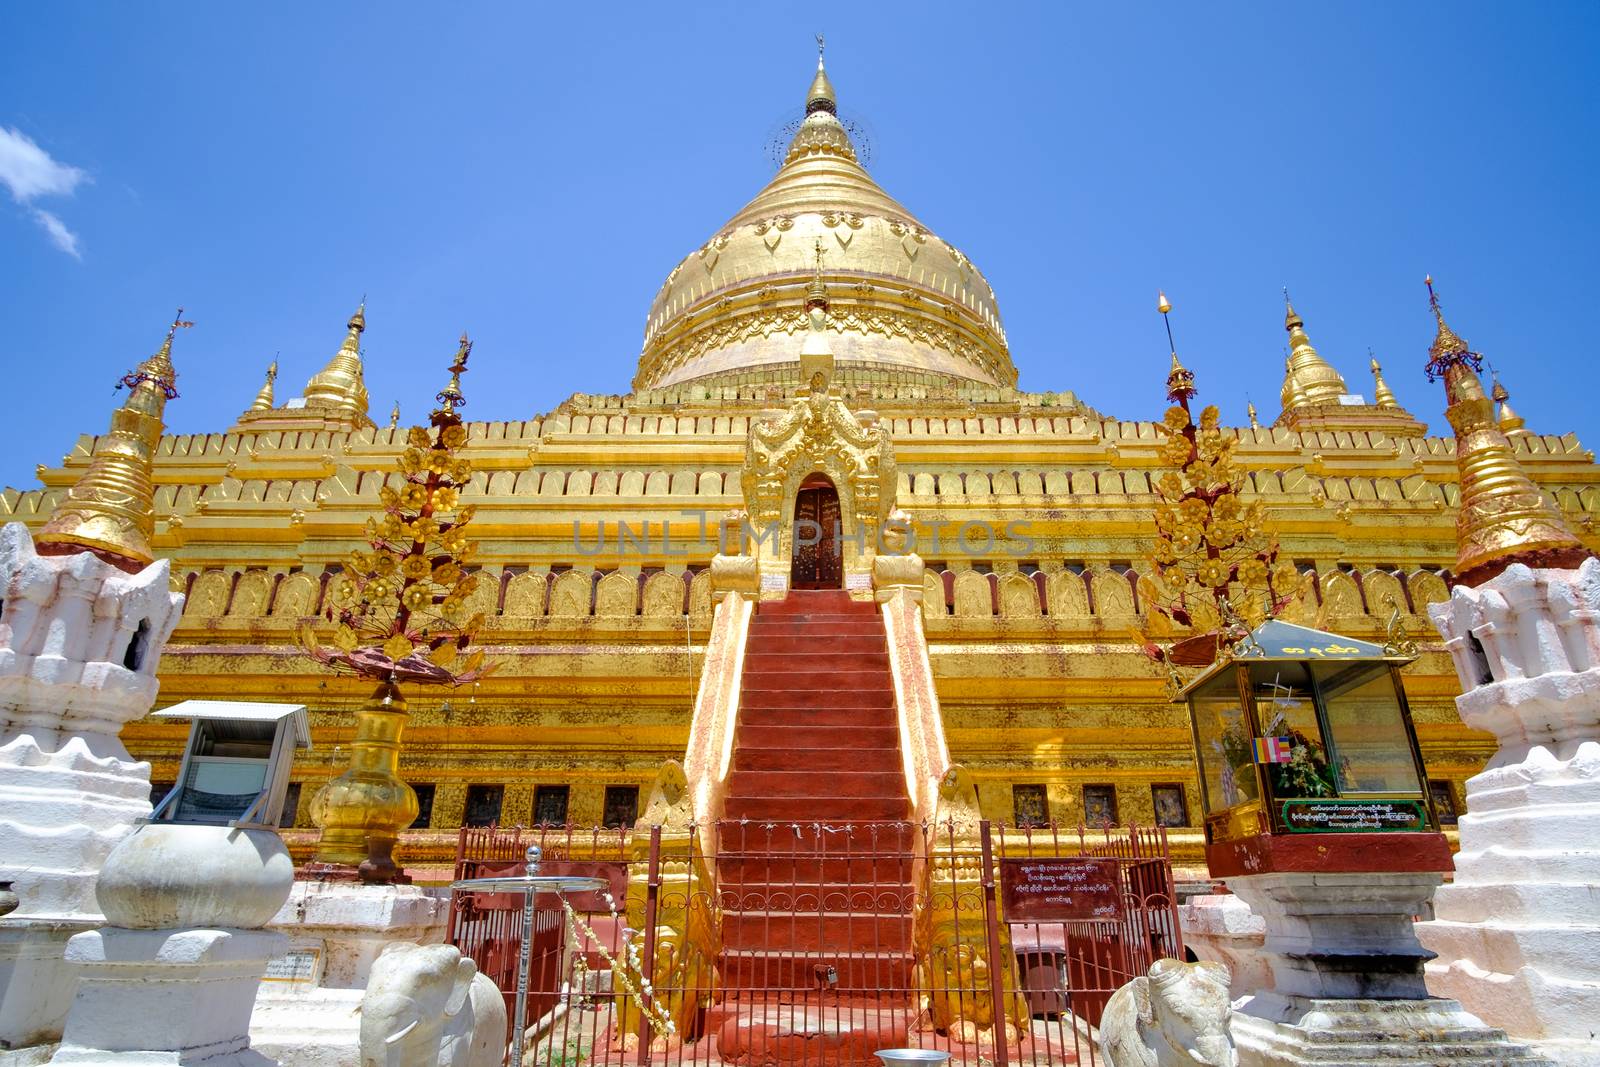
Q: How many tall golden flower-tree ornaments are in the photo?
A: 2